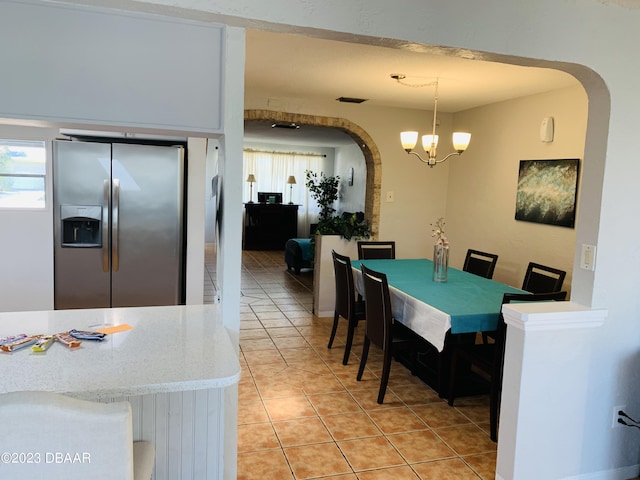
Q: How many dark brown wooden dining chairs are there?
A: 6